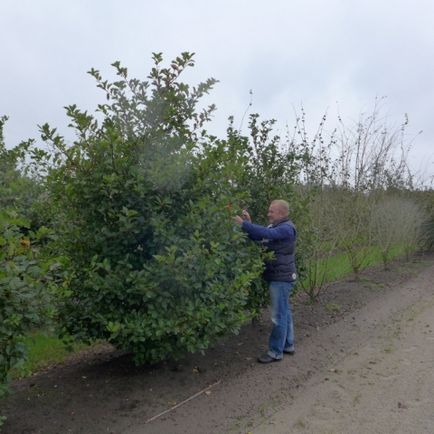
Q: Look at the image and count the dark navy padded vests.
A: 1